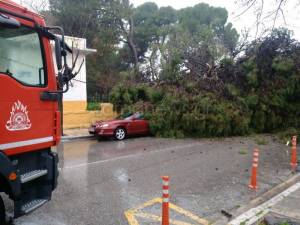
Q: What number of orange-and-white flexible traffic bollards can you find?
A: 3